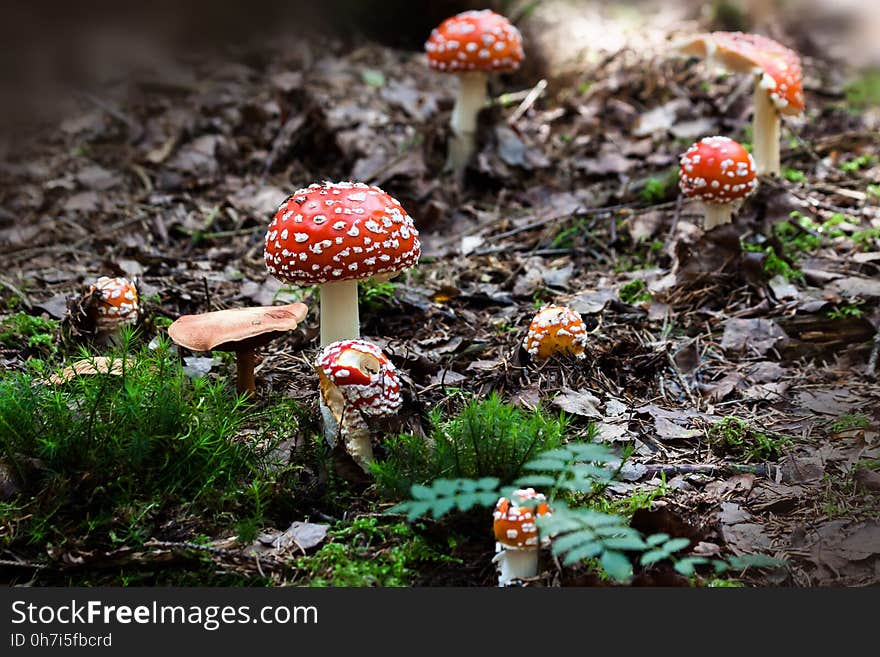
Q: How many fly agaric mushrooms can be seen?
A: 8